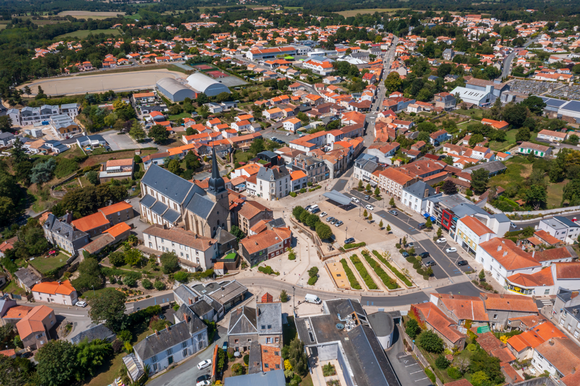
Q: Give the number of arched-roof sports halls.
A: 2